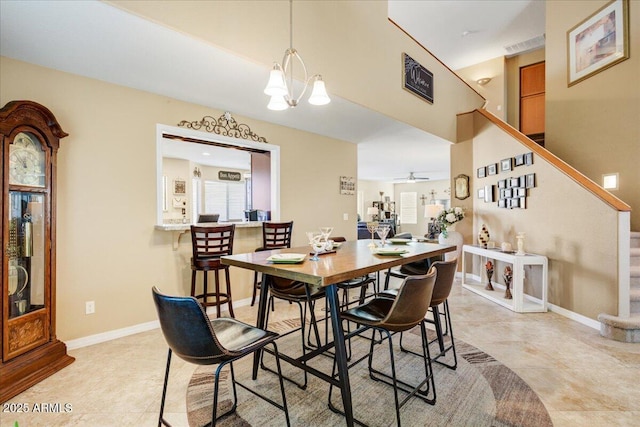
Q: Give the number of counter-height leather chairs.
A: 6